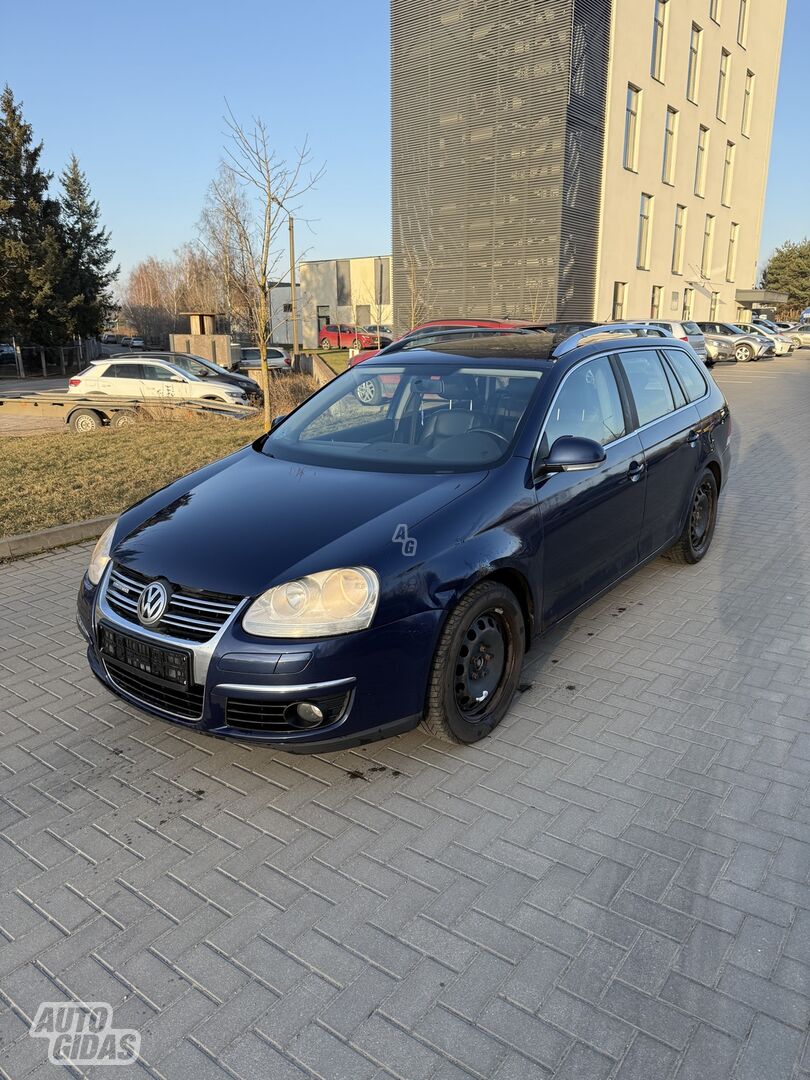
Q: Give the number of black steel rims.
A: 2